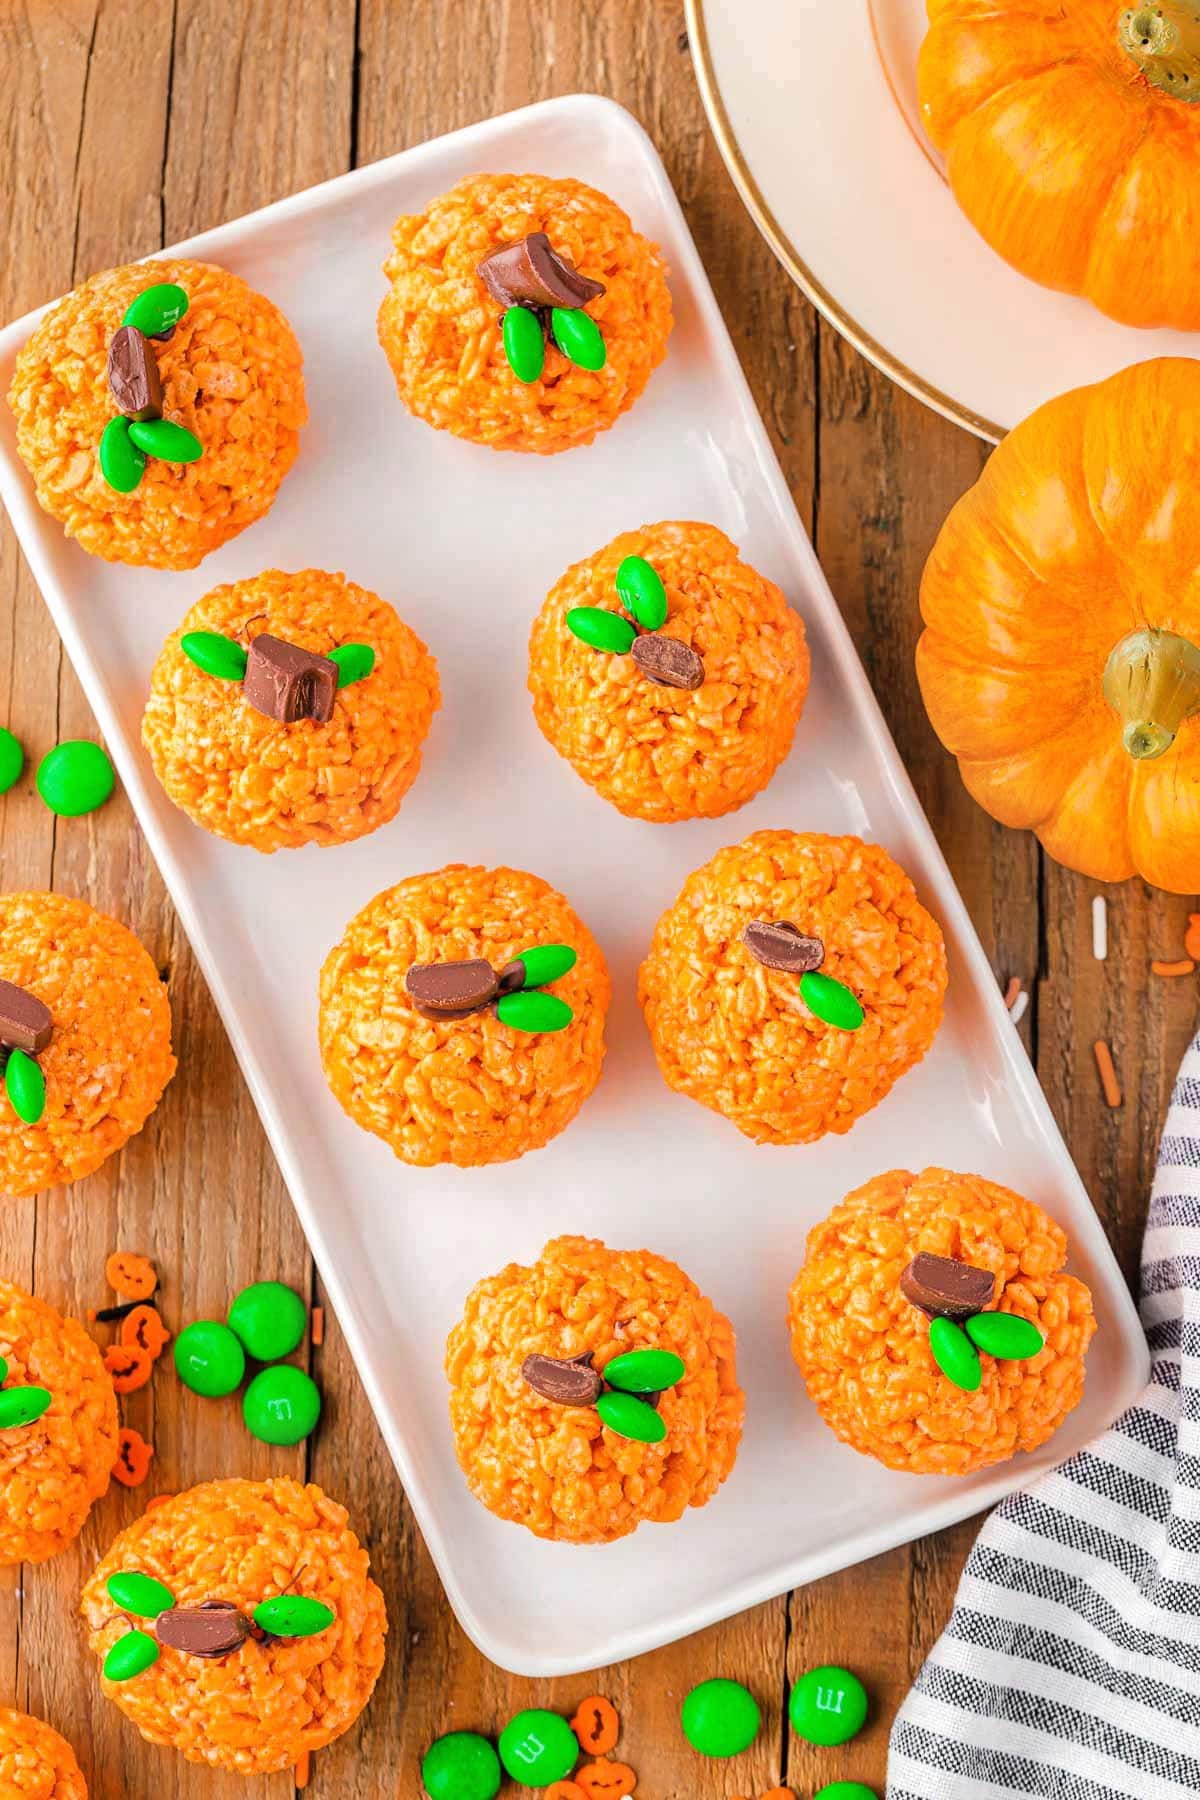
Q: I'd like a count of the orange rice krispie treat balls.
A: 12